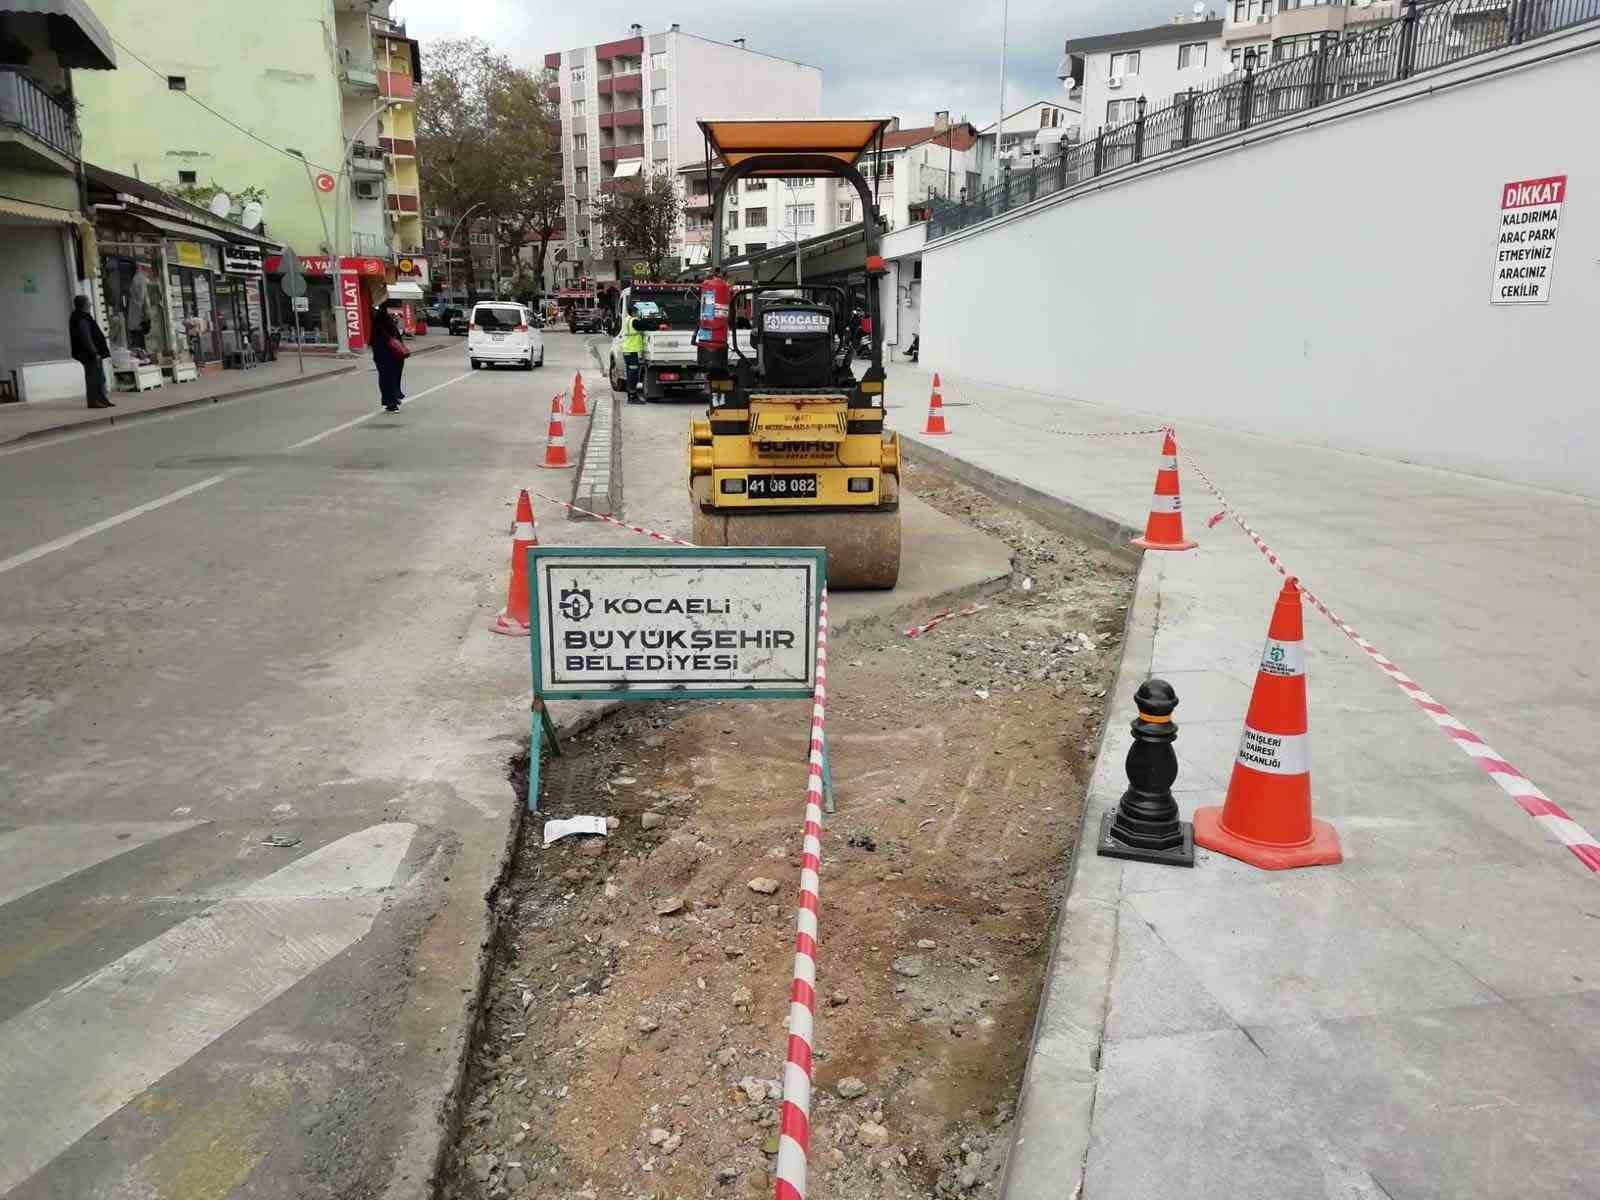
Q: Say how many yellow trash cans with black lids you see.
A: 0